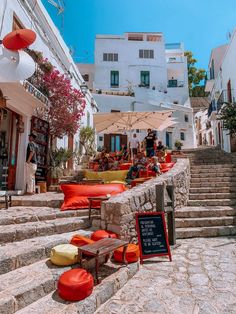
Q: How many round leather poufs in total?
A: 5